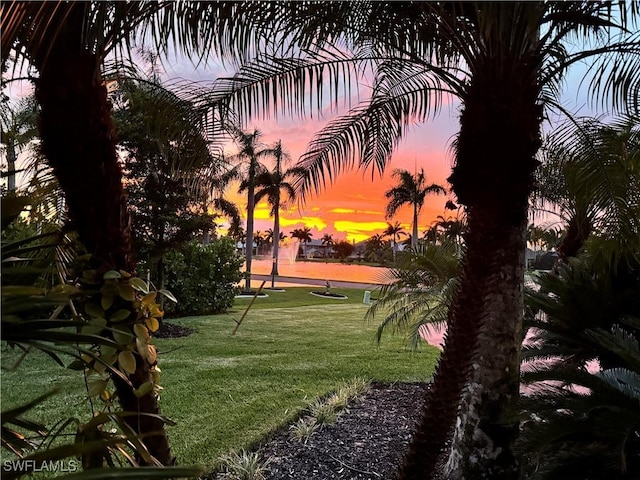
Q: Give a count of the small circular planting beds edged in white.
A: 3